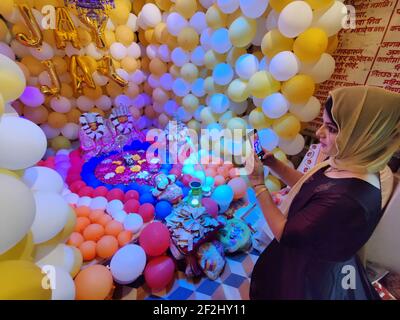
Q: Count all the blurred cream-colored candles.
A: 0